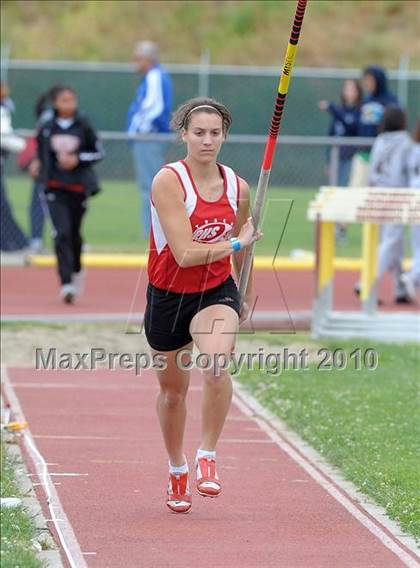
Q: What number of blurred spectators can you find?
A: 8